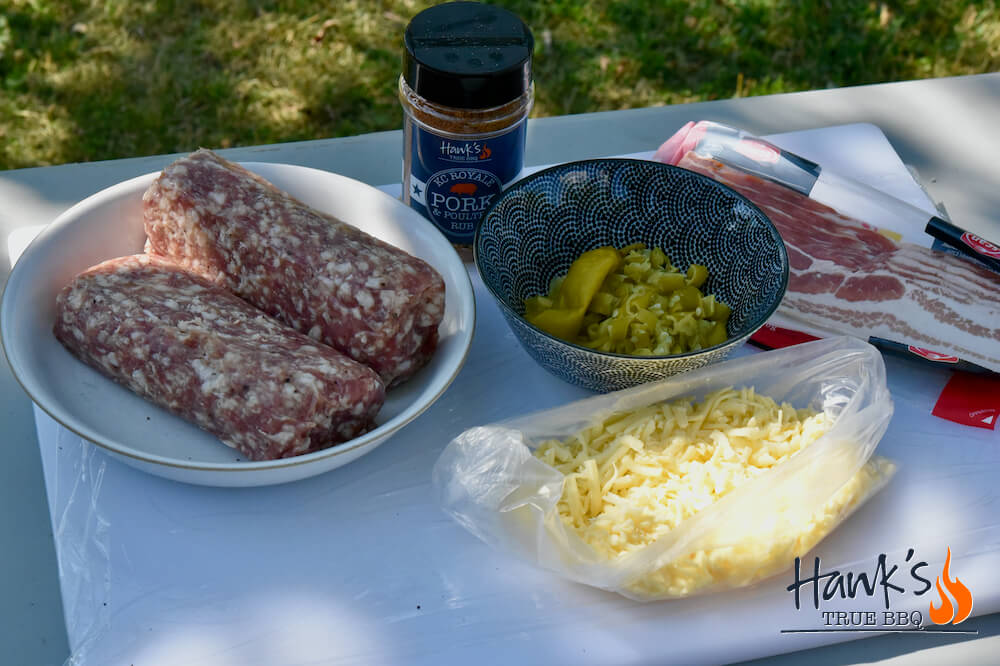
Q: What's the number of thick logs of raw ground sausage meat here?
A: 2